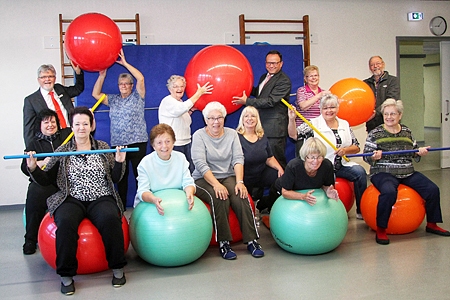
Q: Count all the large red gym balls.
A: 5